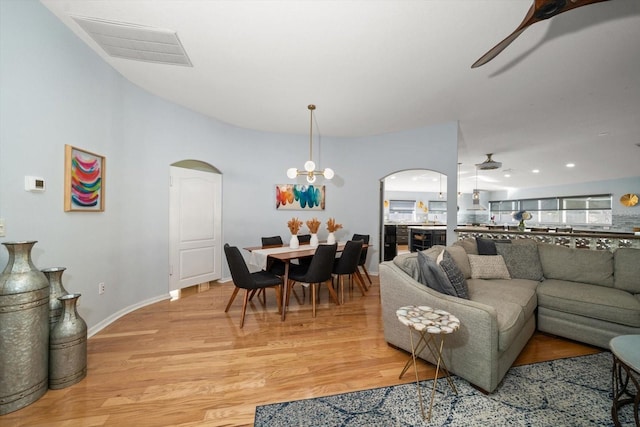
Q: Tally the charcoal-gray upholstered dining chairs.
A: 6